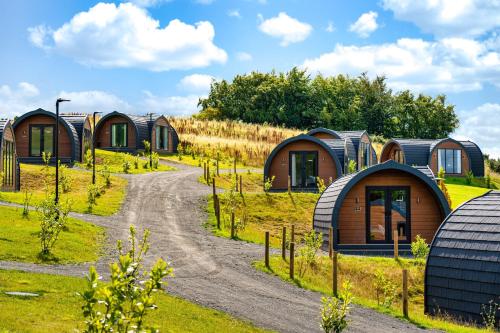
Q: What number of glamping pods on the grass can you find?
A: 8